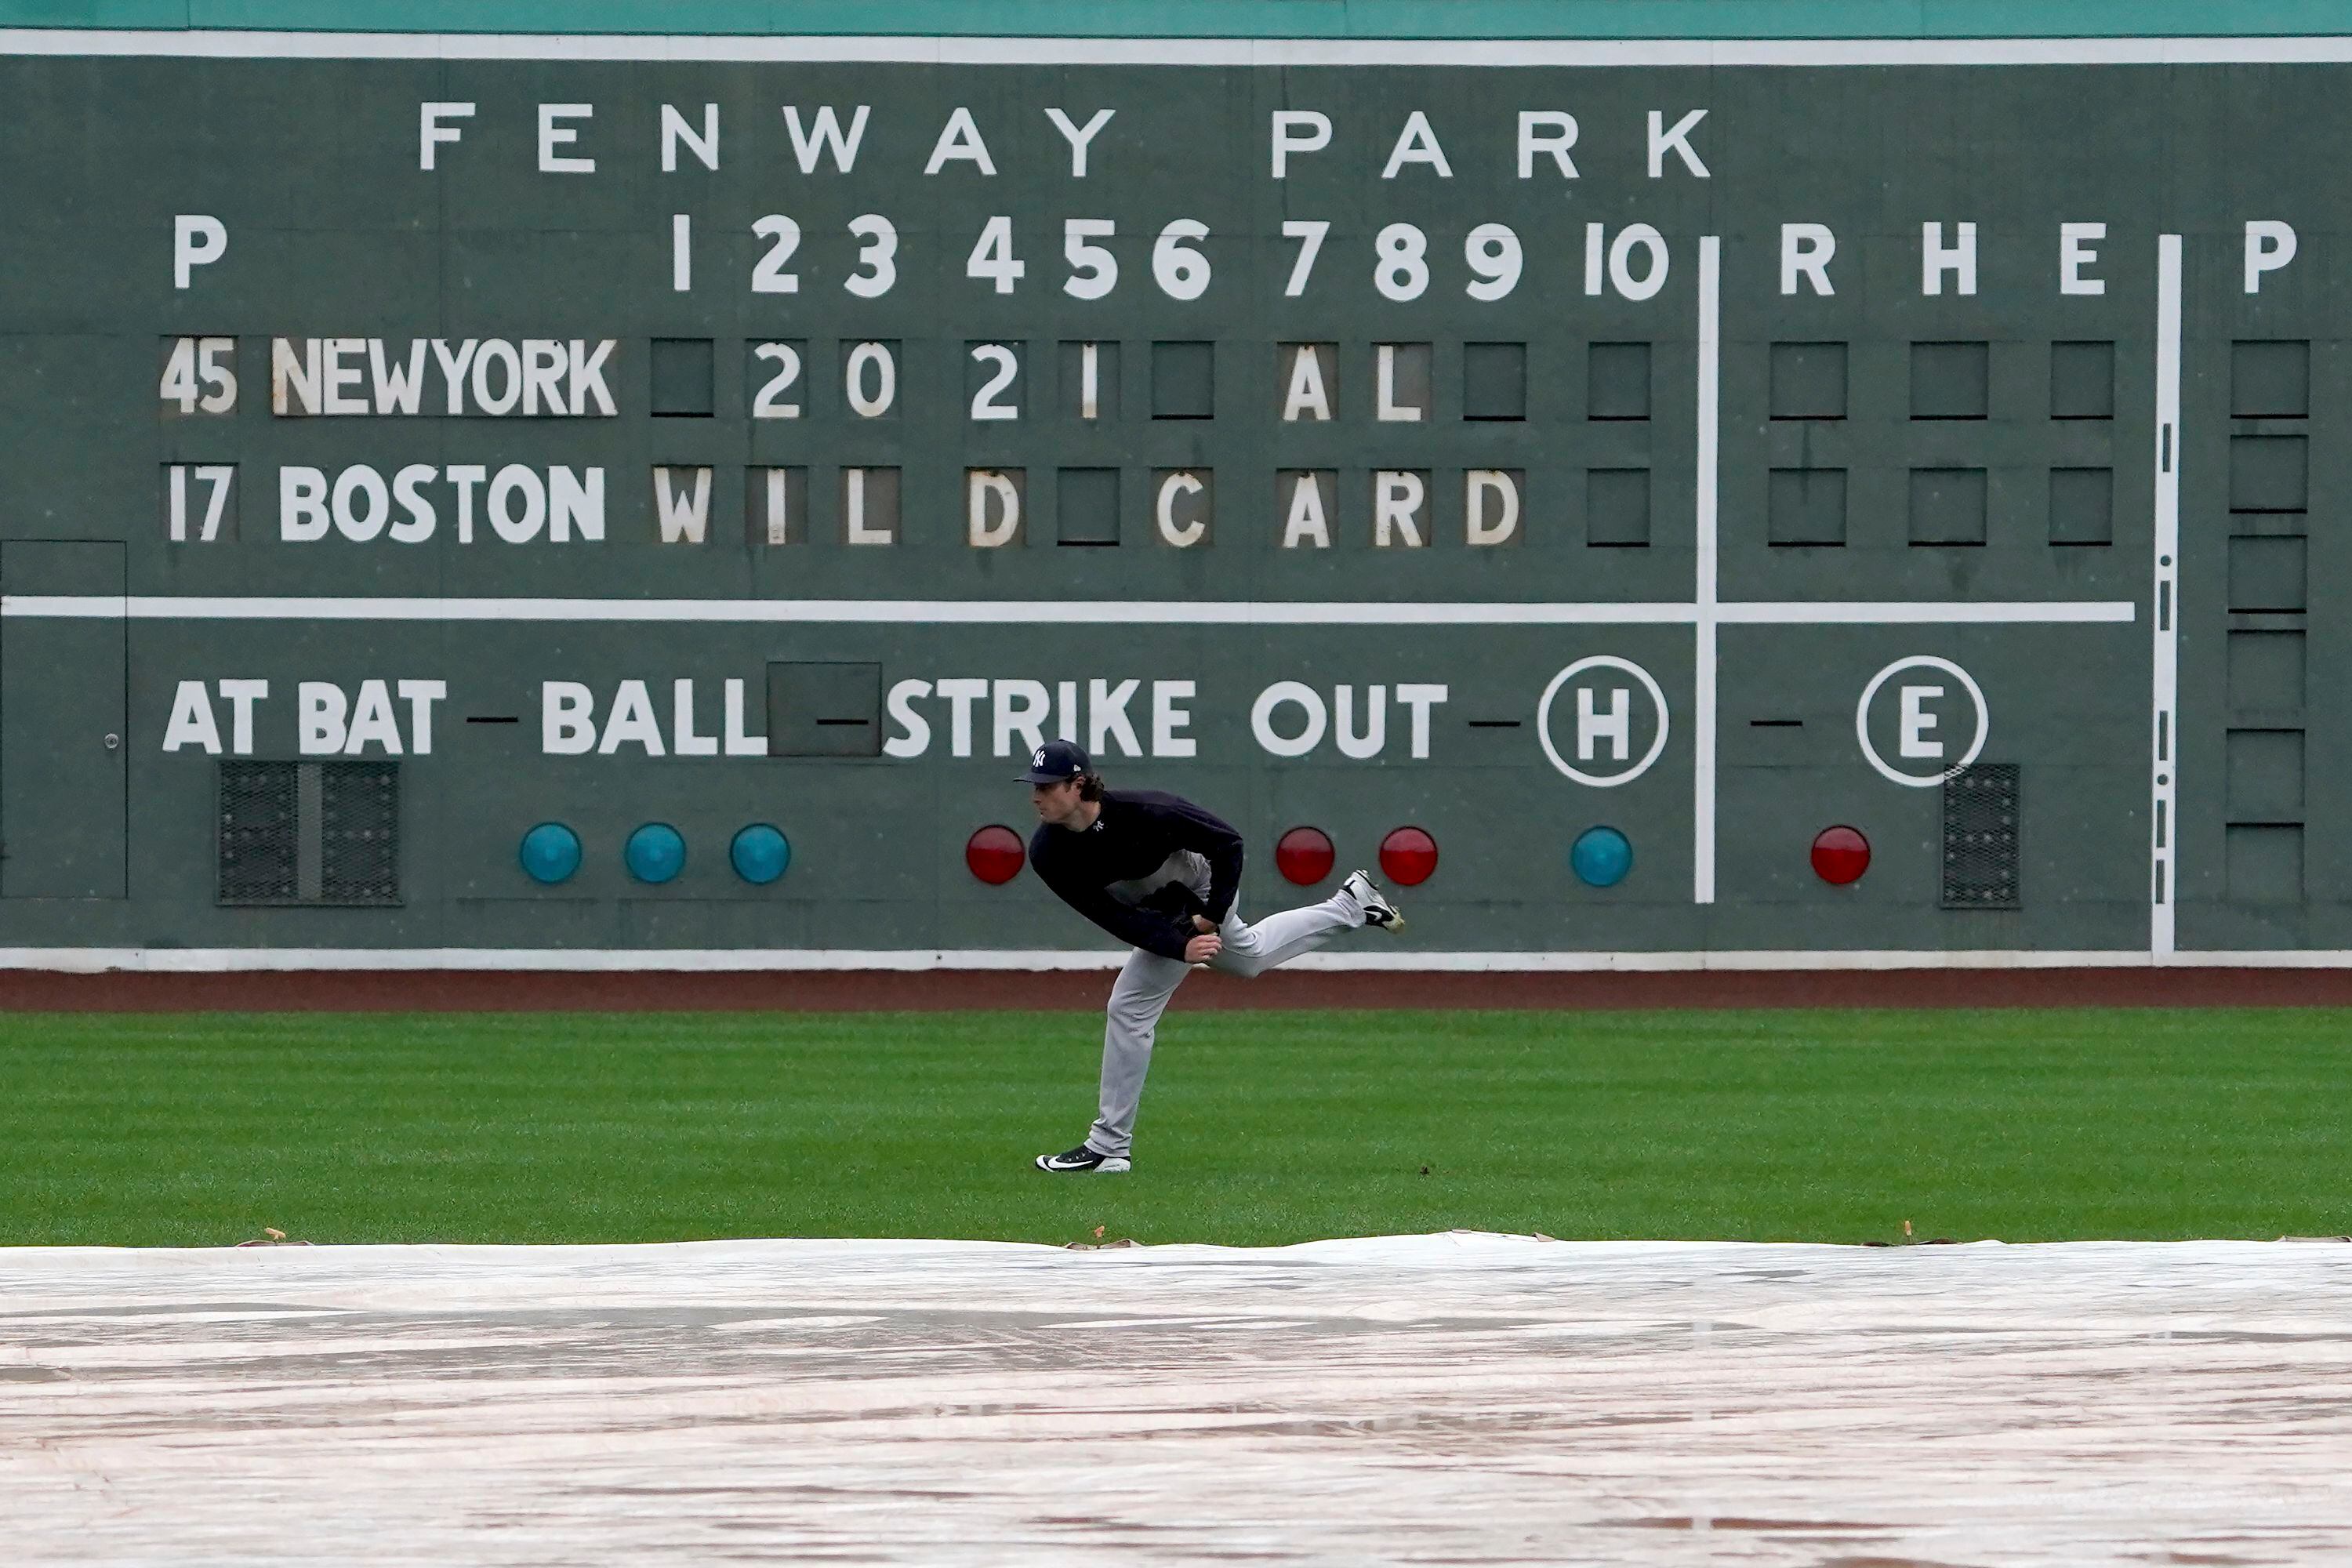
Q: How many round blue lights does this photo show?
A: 4